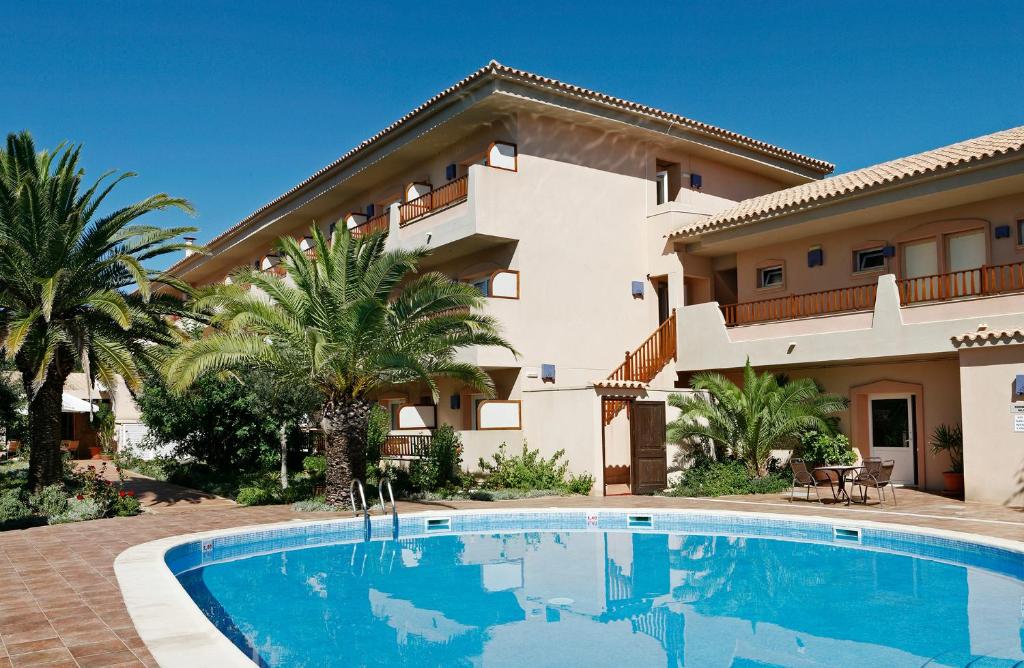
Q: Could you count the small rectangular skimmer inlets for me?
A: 3